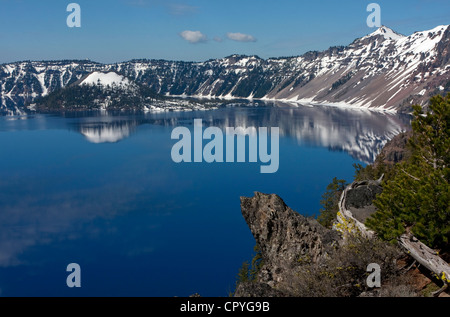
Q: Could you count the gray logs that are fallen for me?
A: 2